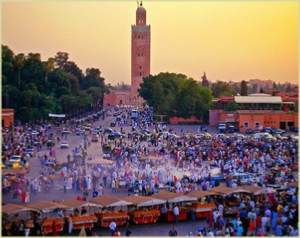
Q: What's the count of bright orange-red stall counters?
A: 6